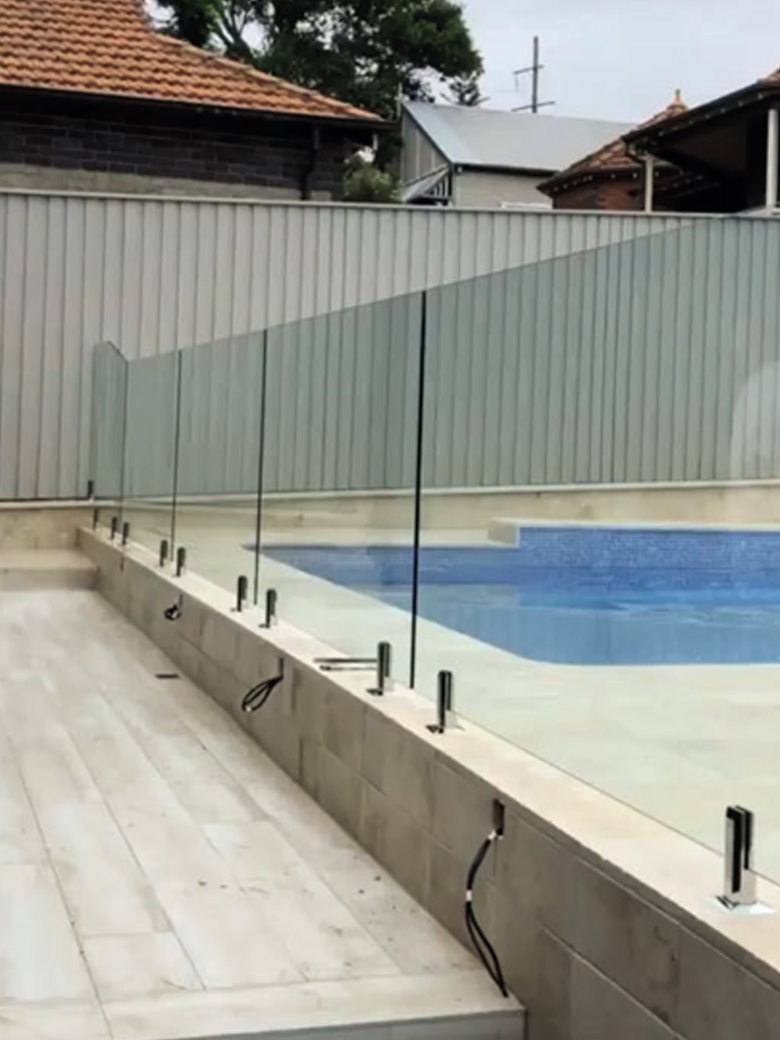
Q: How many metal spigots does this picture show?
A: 11